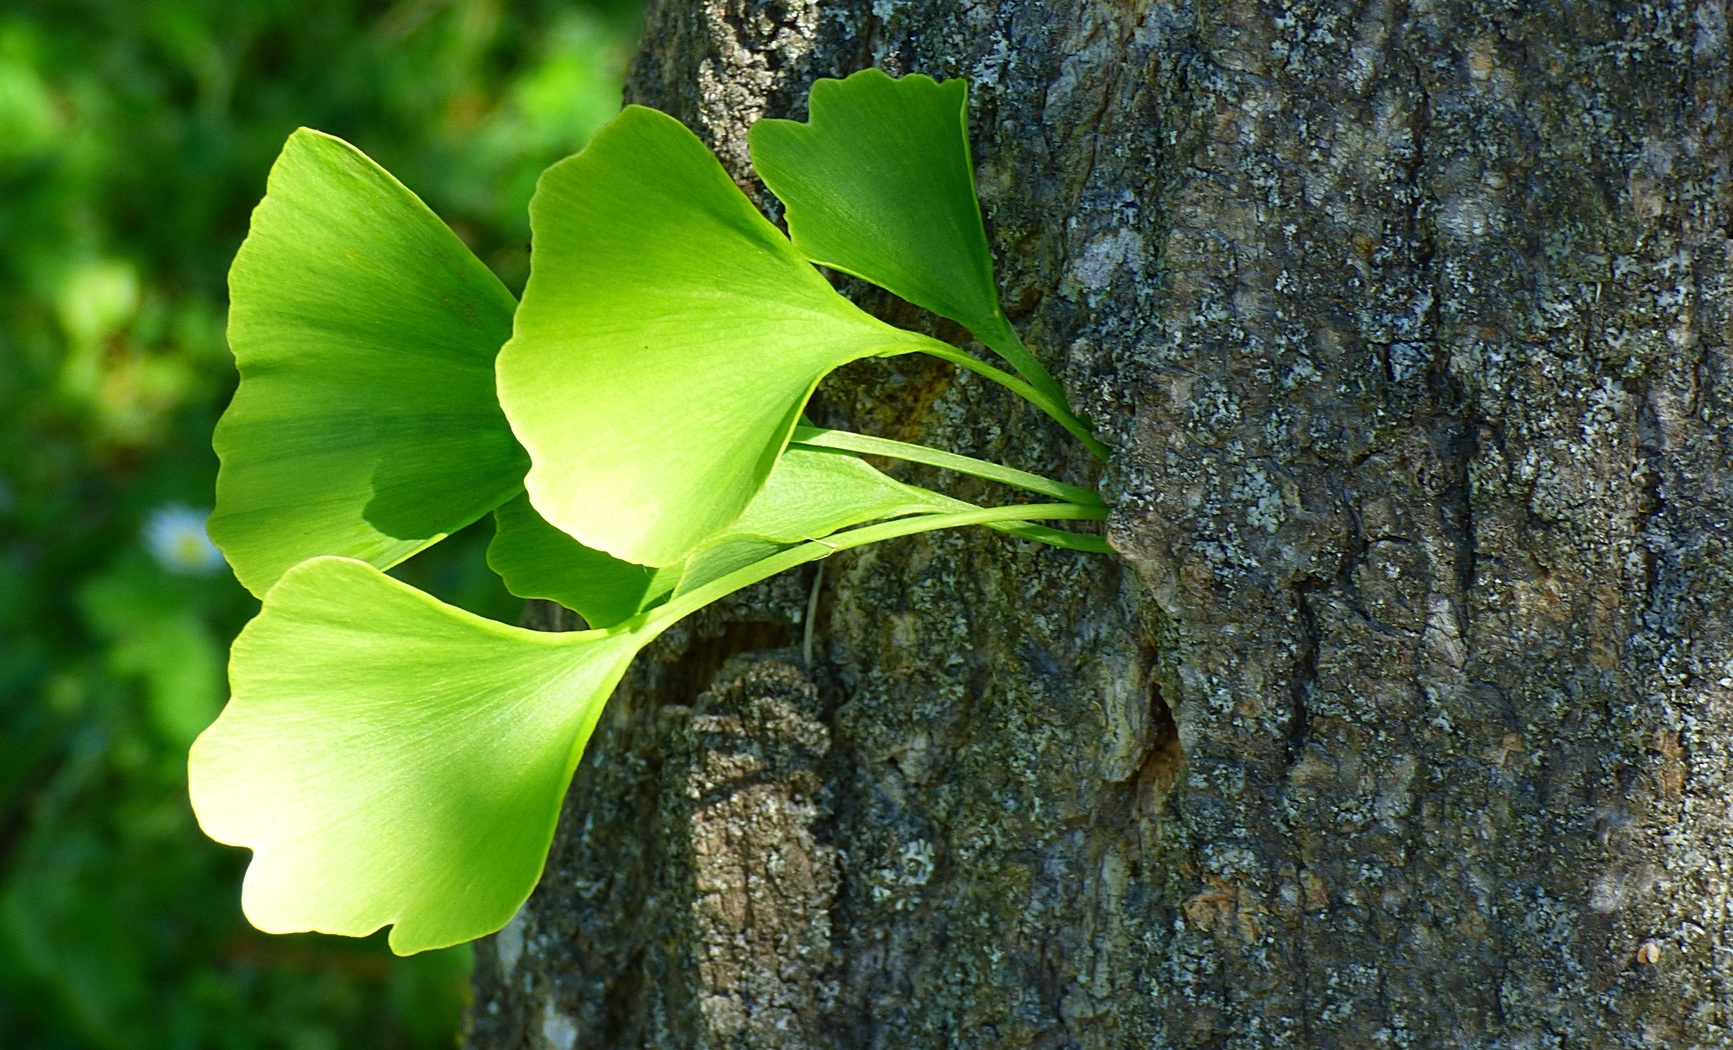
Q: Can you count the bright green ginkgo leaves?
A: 5